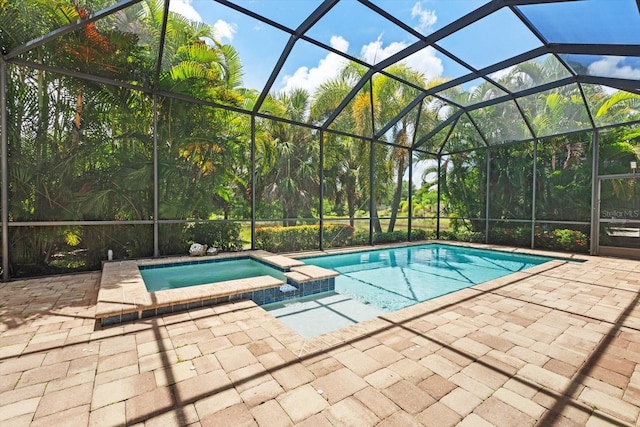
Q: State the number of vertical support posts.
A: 10